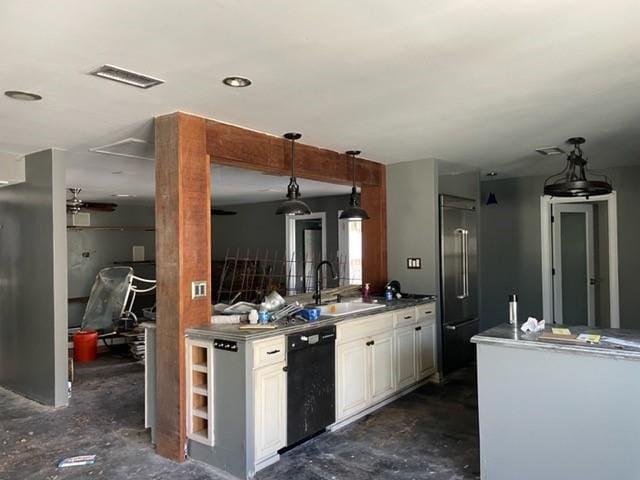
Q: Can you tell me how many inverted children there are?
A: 0